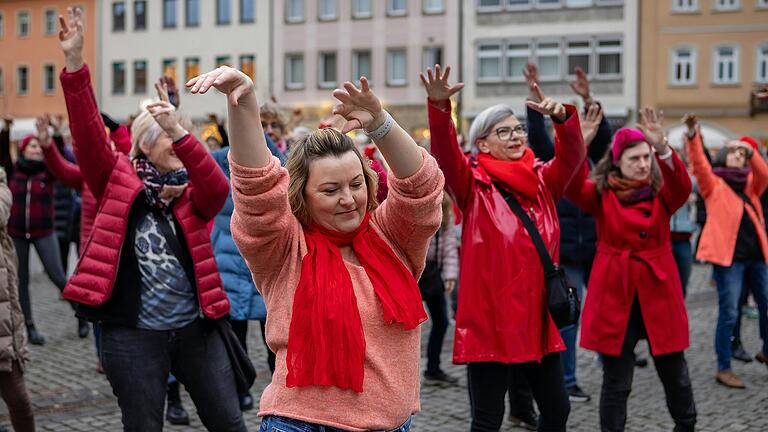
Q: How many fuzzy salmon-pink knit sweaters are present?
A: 1